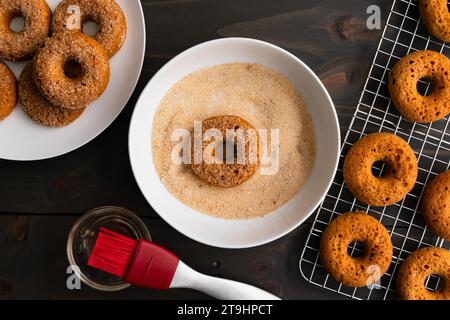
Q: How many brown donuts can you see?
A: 12